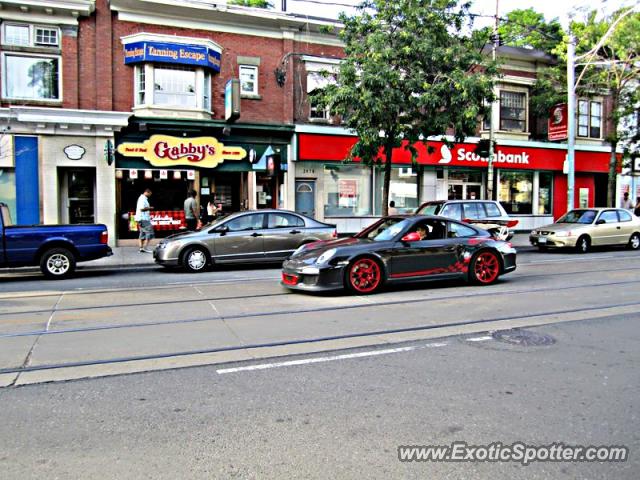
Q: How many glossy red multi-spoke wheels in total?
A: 2